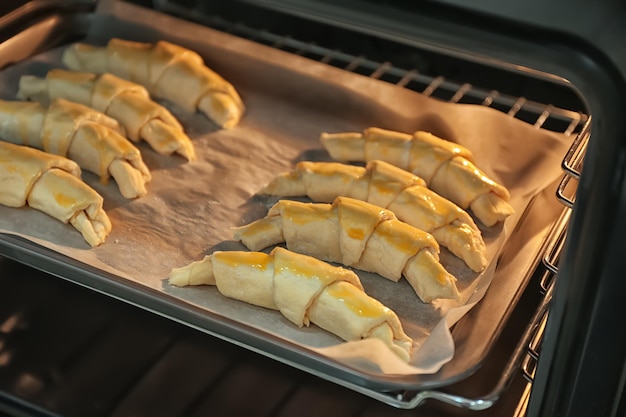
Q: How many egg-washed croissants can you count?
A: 8